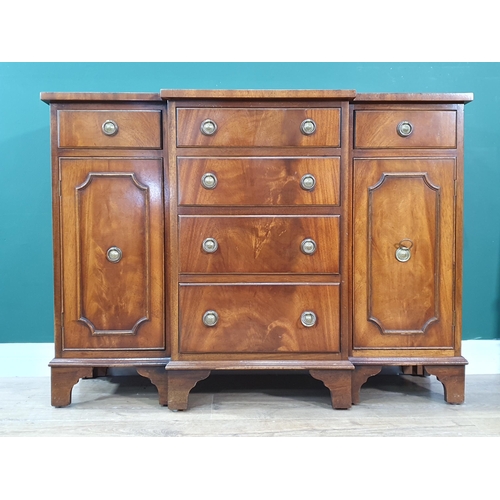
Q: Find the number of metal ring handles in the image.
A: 12